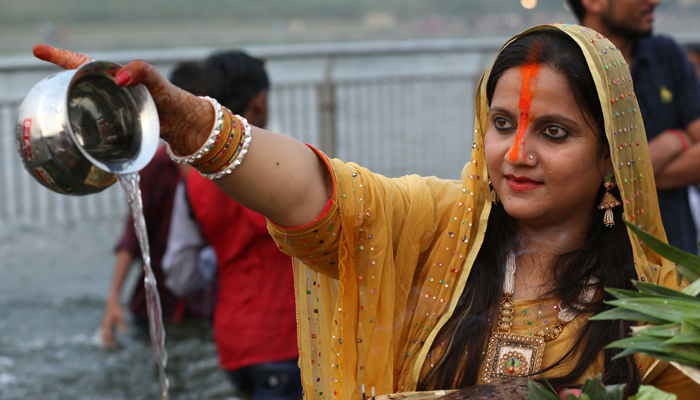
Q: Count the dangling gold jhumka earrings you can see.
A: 2